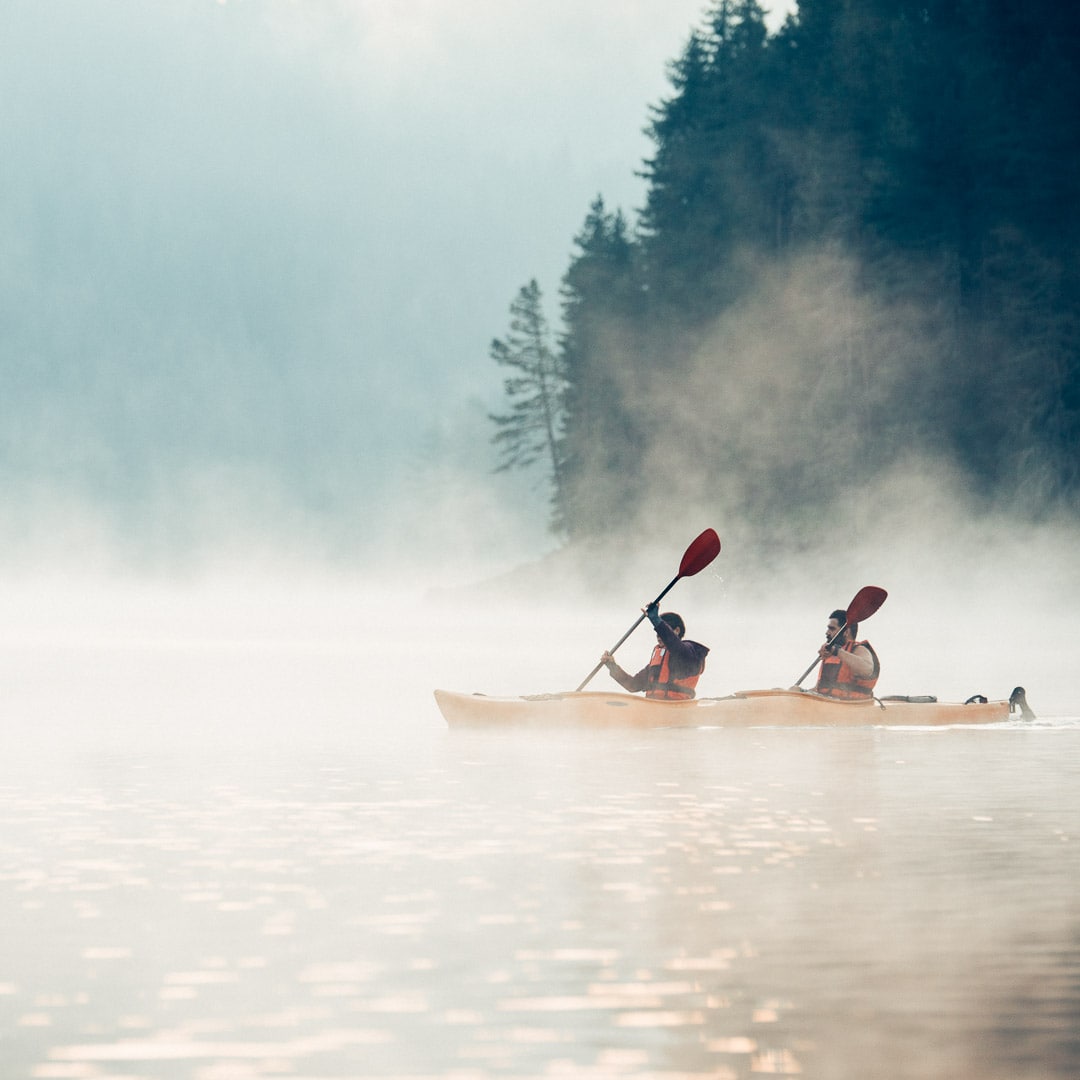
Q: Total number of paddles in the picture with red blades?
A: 2